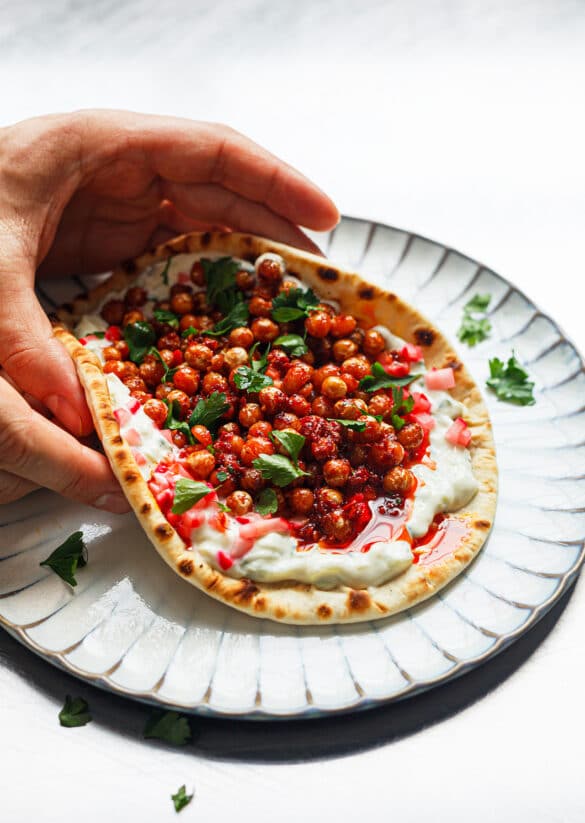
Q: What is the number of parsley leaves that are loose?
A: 6